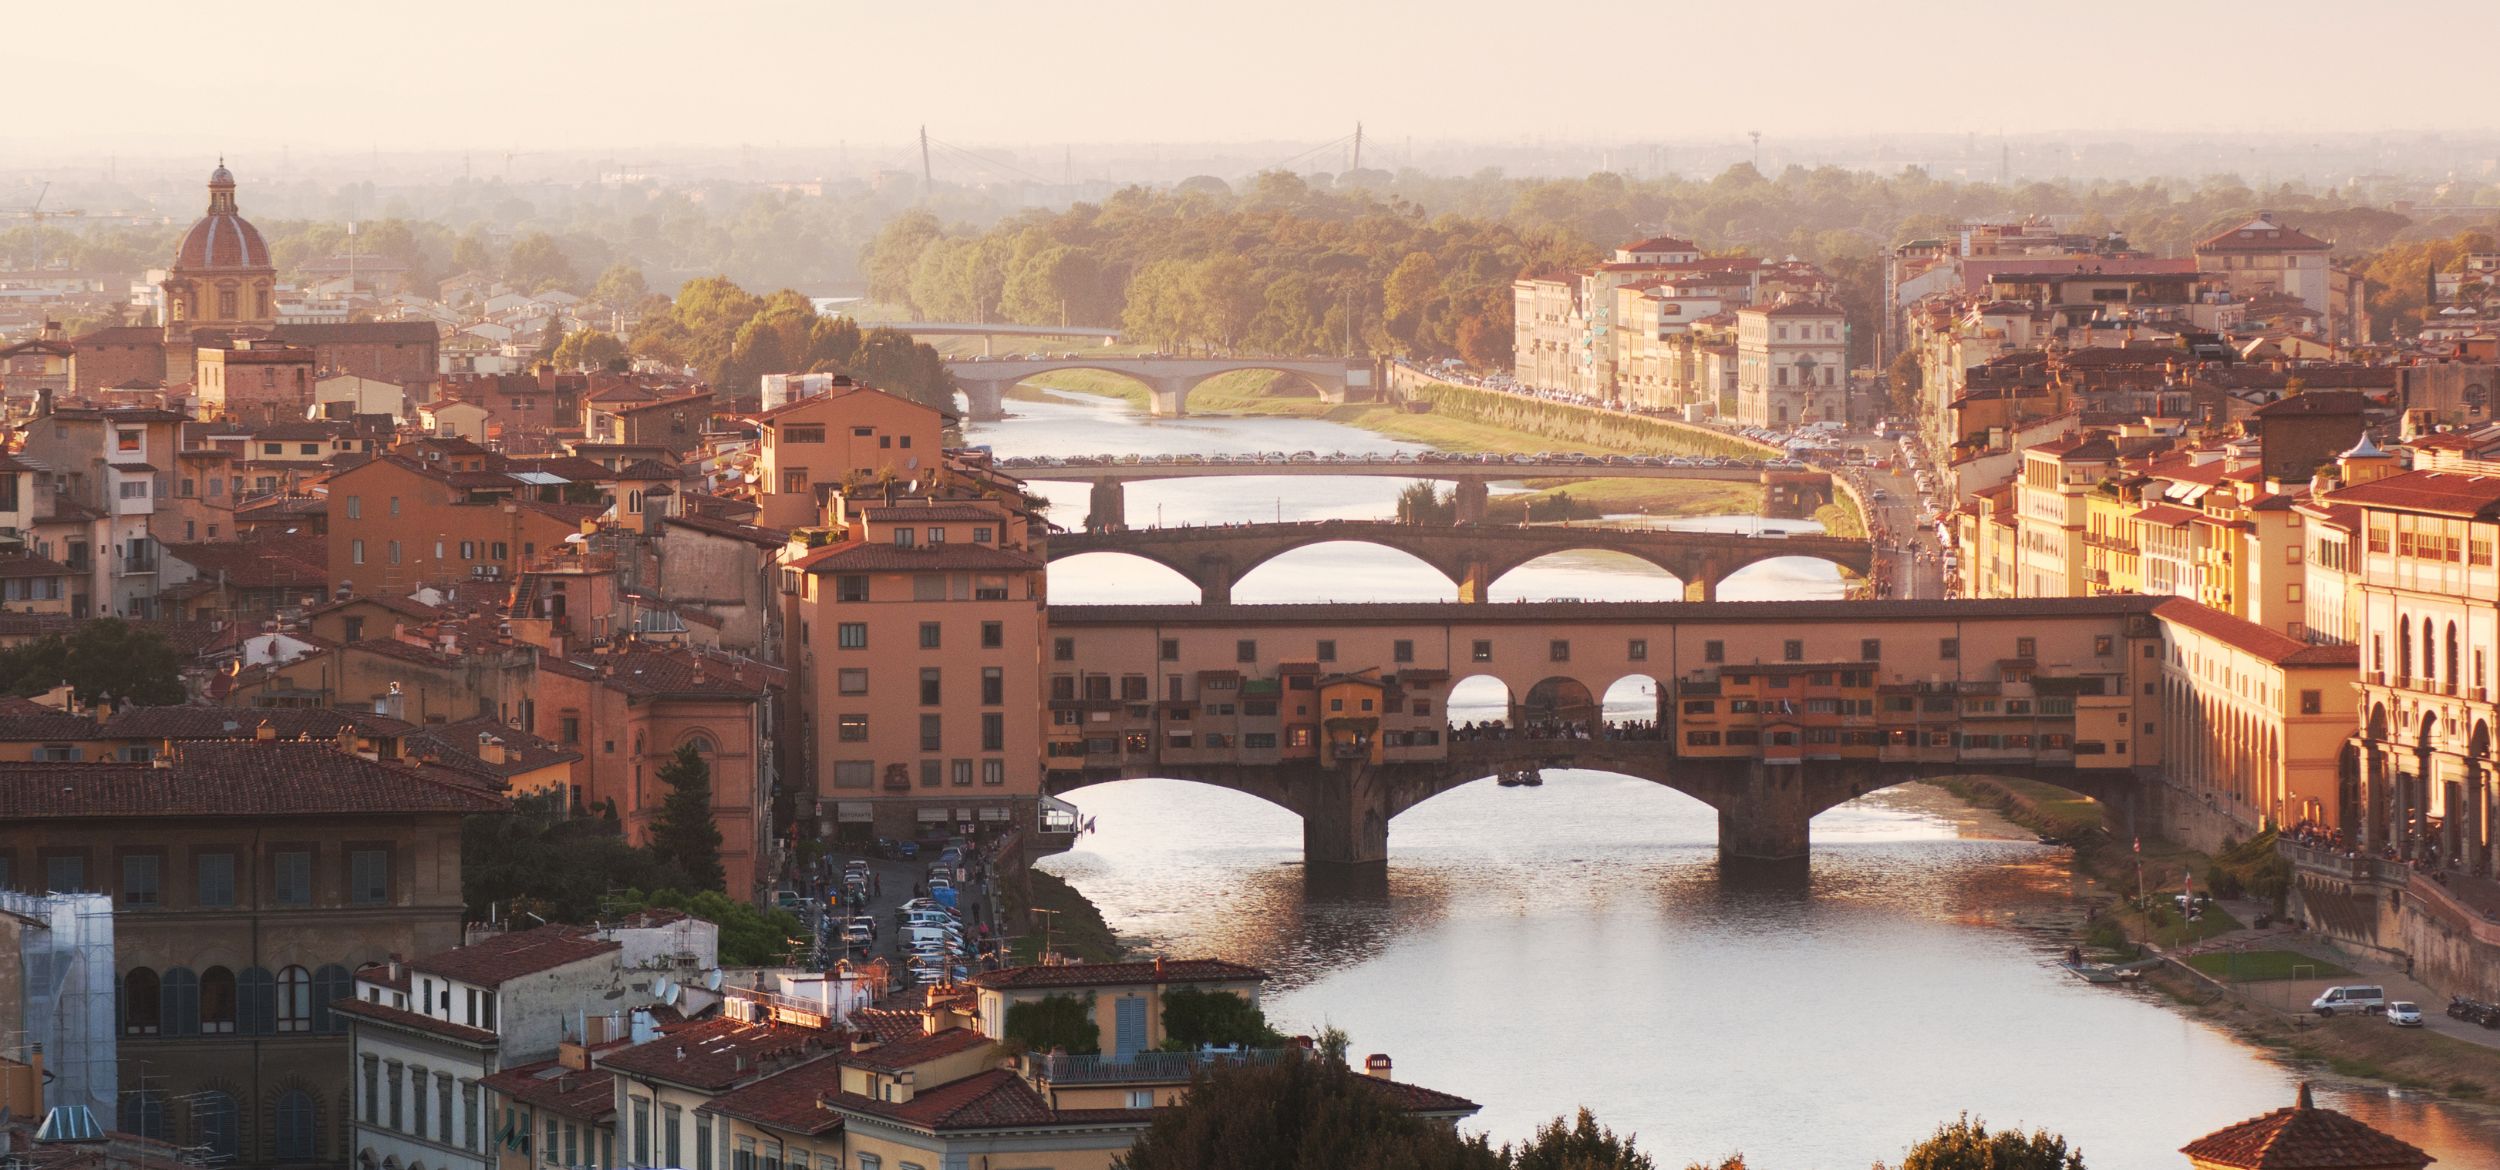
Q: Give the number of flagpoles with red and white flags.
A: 2